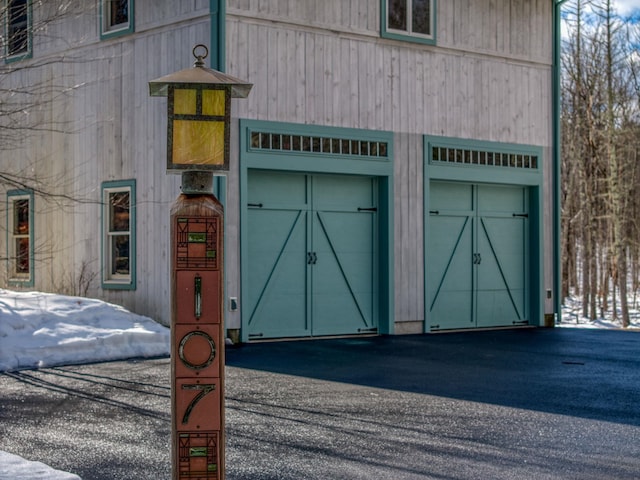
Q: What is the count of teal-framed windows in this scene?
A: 5